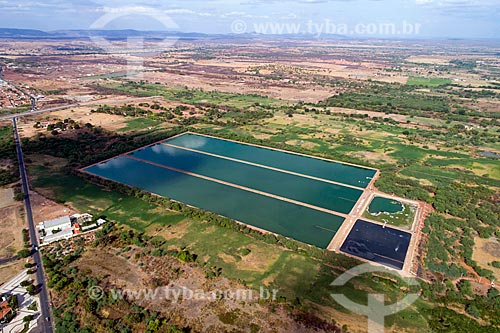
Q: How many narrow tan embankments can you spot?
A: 2